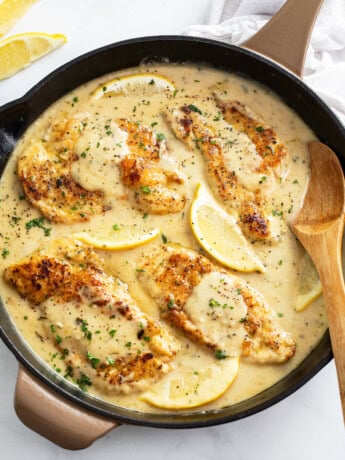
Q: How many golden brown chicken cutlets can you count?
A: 4